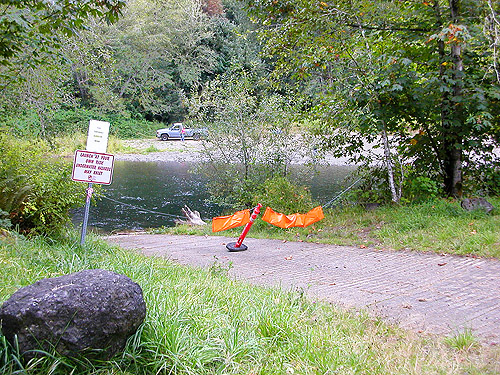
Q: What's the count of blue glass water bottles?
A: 0